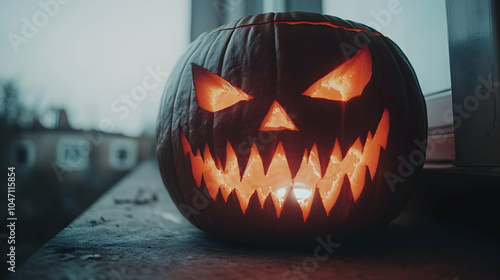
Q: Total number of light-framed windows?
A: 3